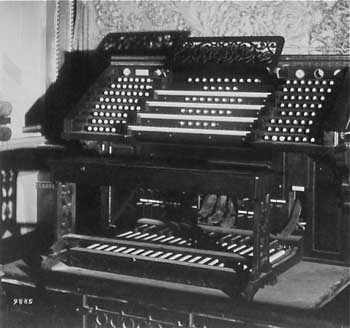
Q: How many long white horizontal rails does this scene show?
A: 4